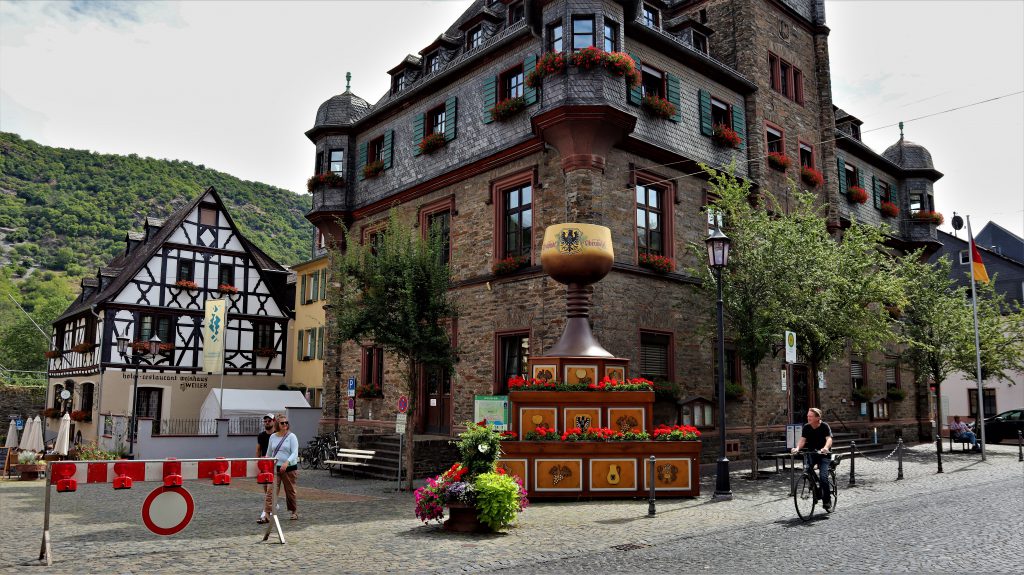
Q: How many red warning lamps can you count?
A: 5